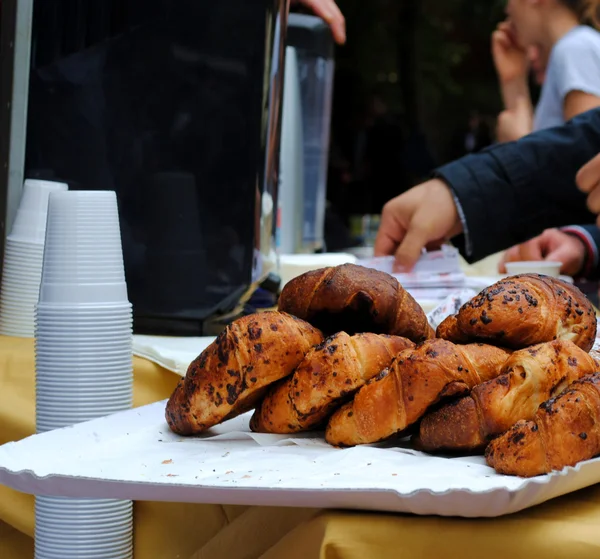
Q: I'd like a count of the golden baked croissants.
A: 7